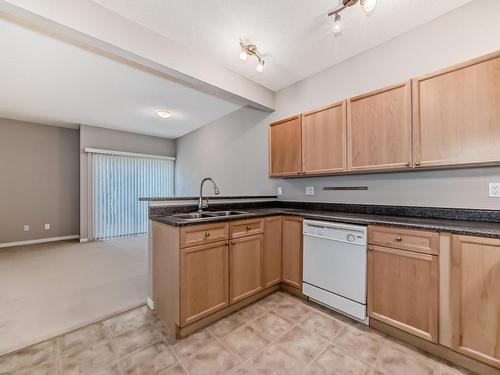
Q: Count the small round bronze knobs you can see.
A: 11